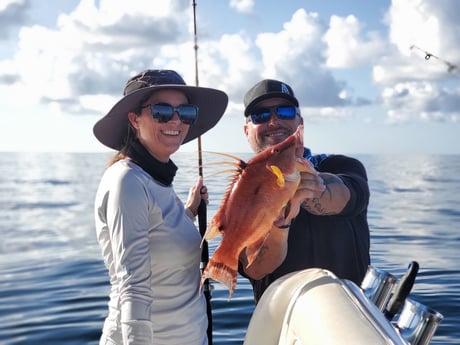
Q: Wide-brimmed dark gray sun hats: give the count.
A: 1